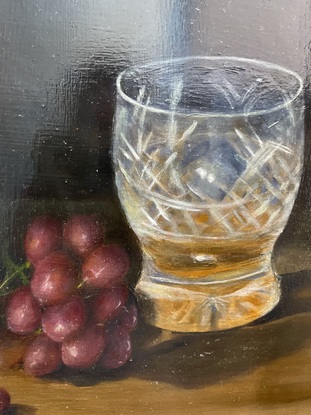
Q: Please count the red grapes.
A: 12